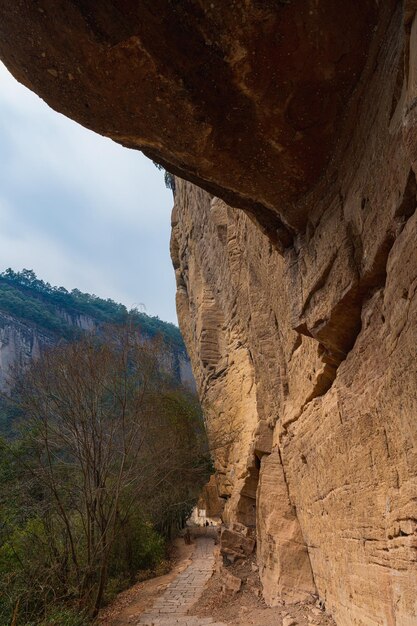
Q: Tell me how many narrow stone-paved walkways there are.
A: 1